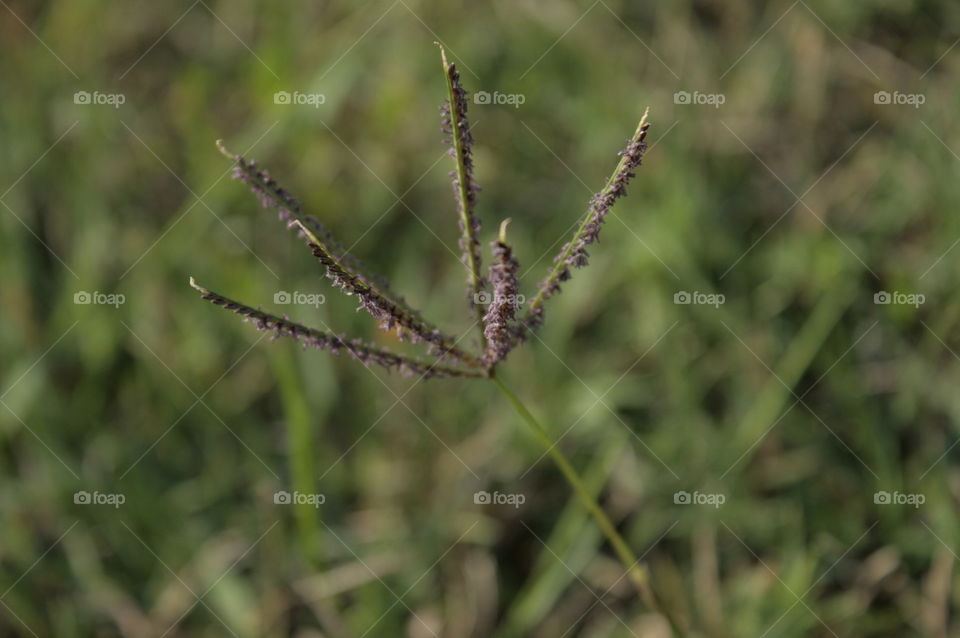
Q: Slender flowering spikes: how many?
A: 6